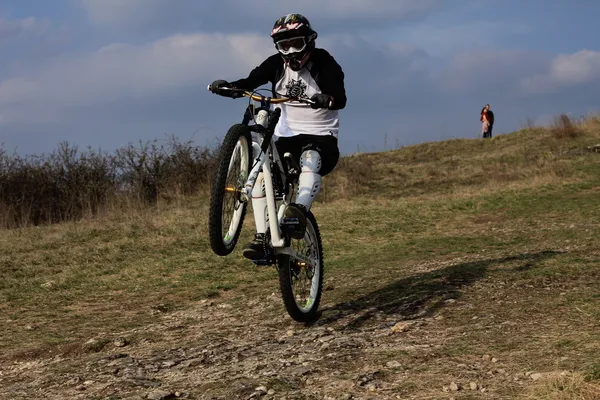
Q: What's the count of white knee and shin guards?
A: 2